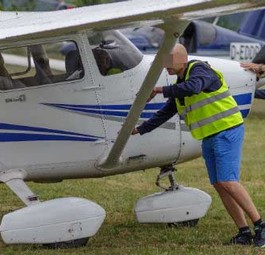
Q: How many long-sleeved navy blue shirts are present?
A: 1